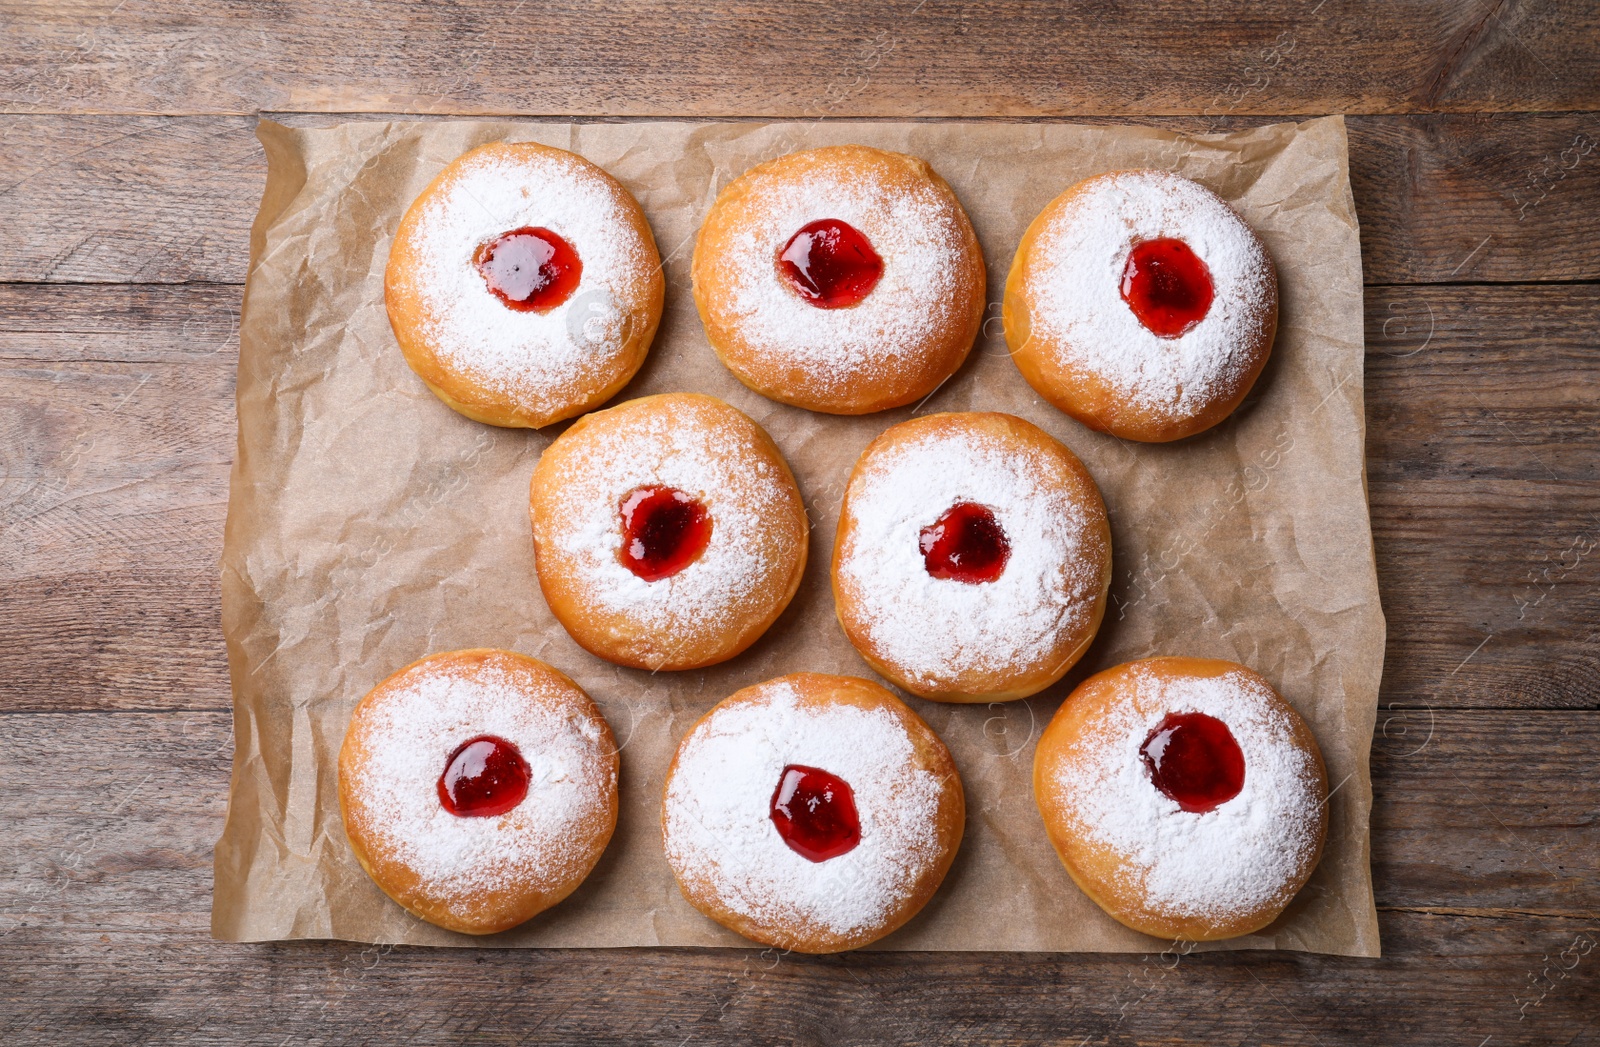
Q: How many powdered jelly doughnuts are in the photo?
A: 8